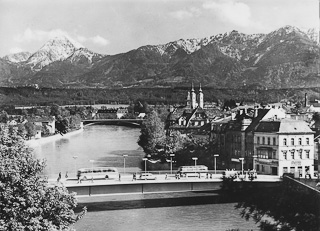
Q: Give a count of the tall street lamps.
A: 9